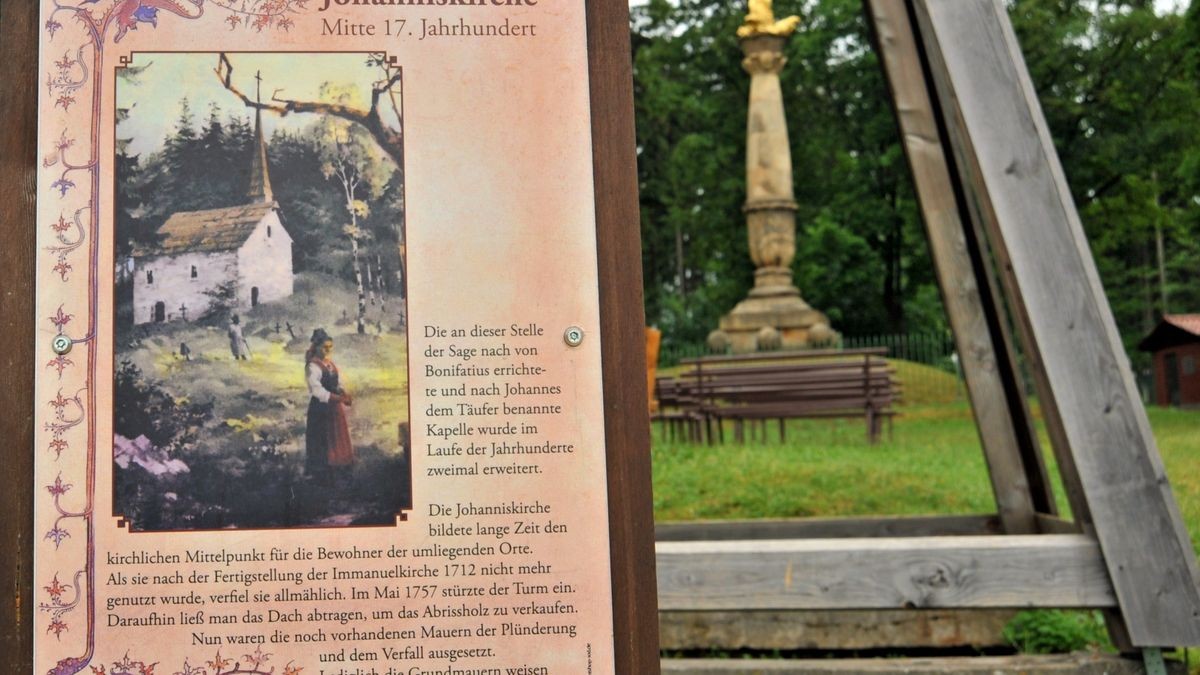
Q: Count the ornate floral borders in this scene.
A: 1